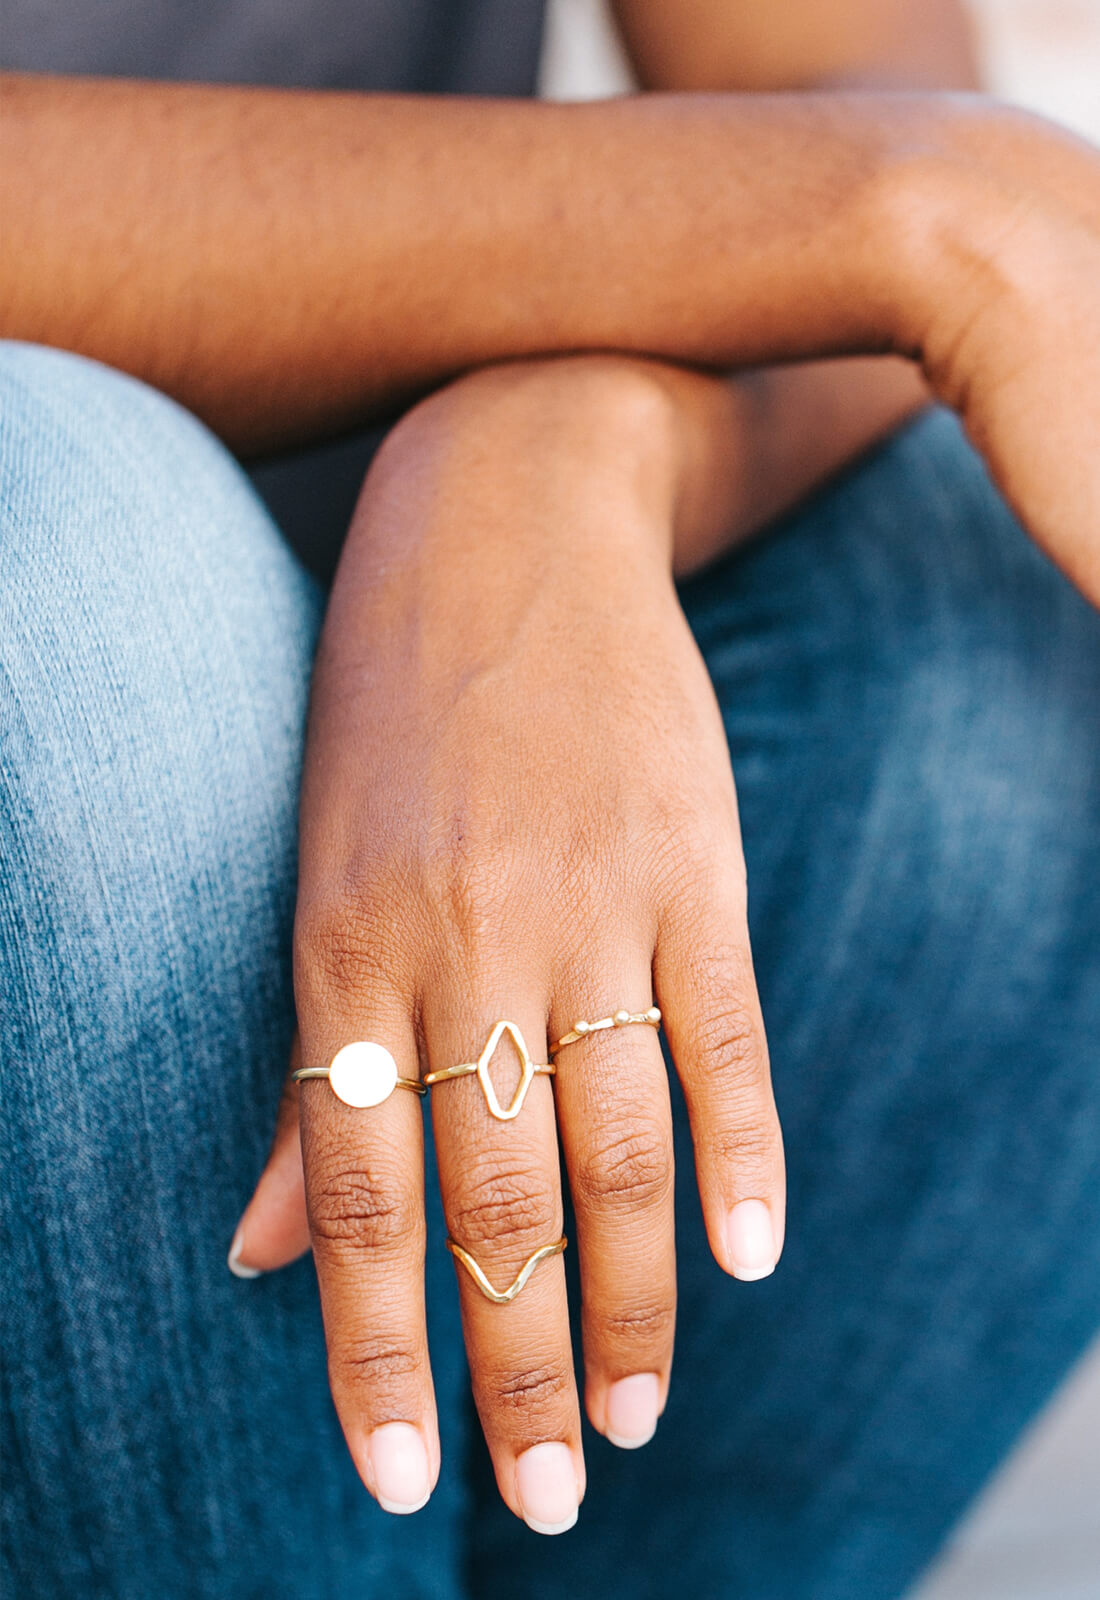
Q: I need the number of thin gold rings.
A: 4